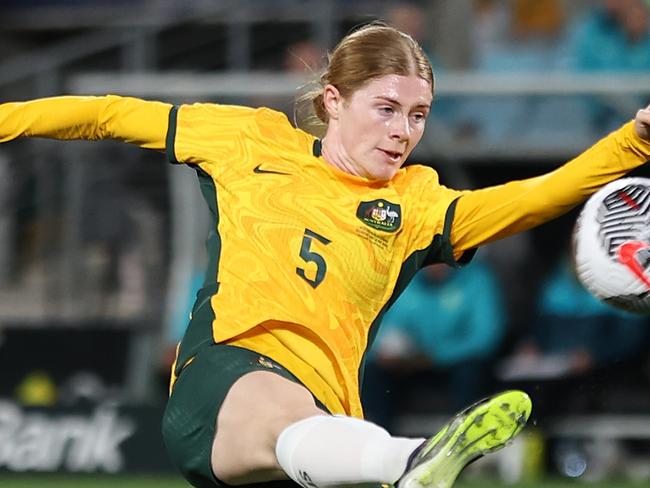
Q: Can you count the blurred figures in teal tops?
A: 3